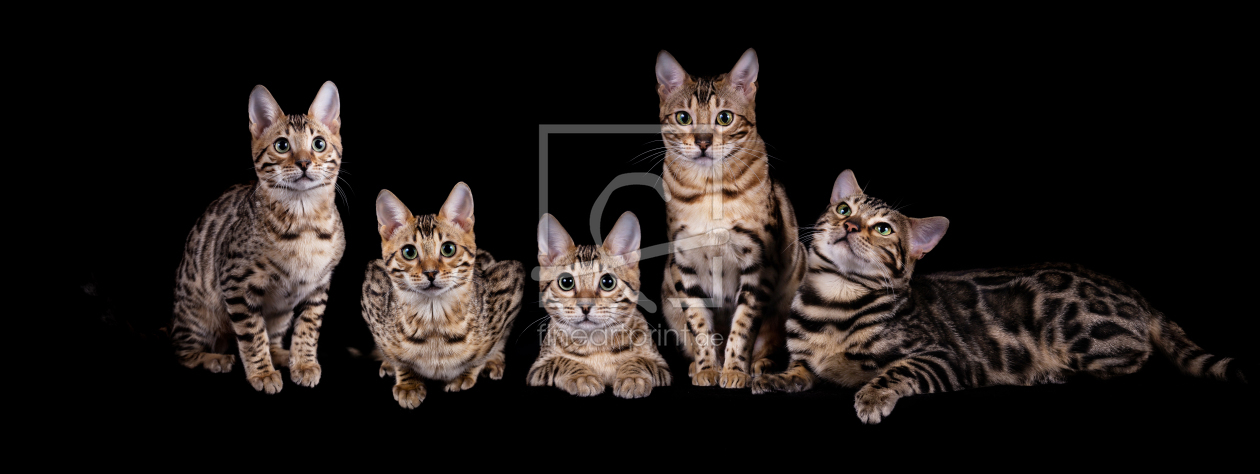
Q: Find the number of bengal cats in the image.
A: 5